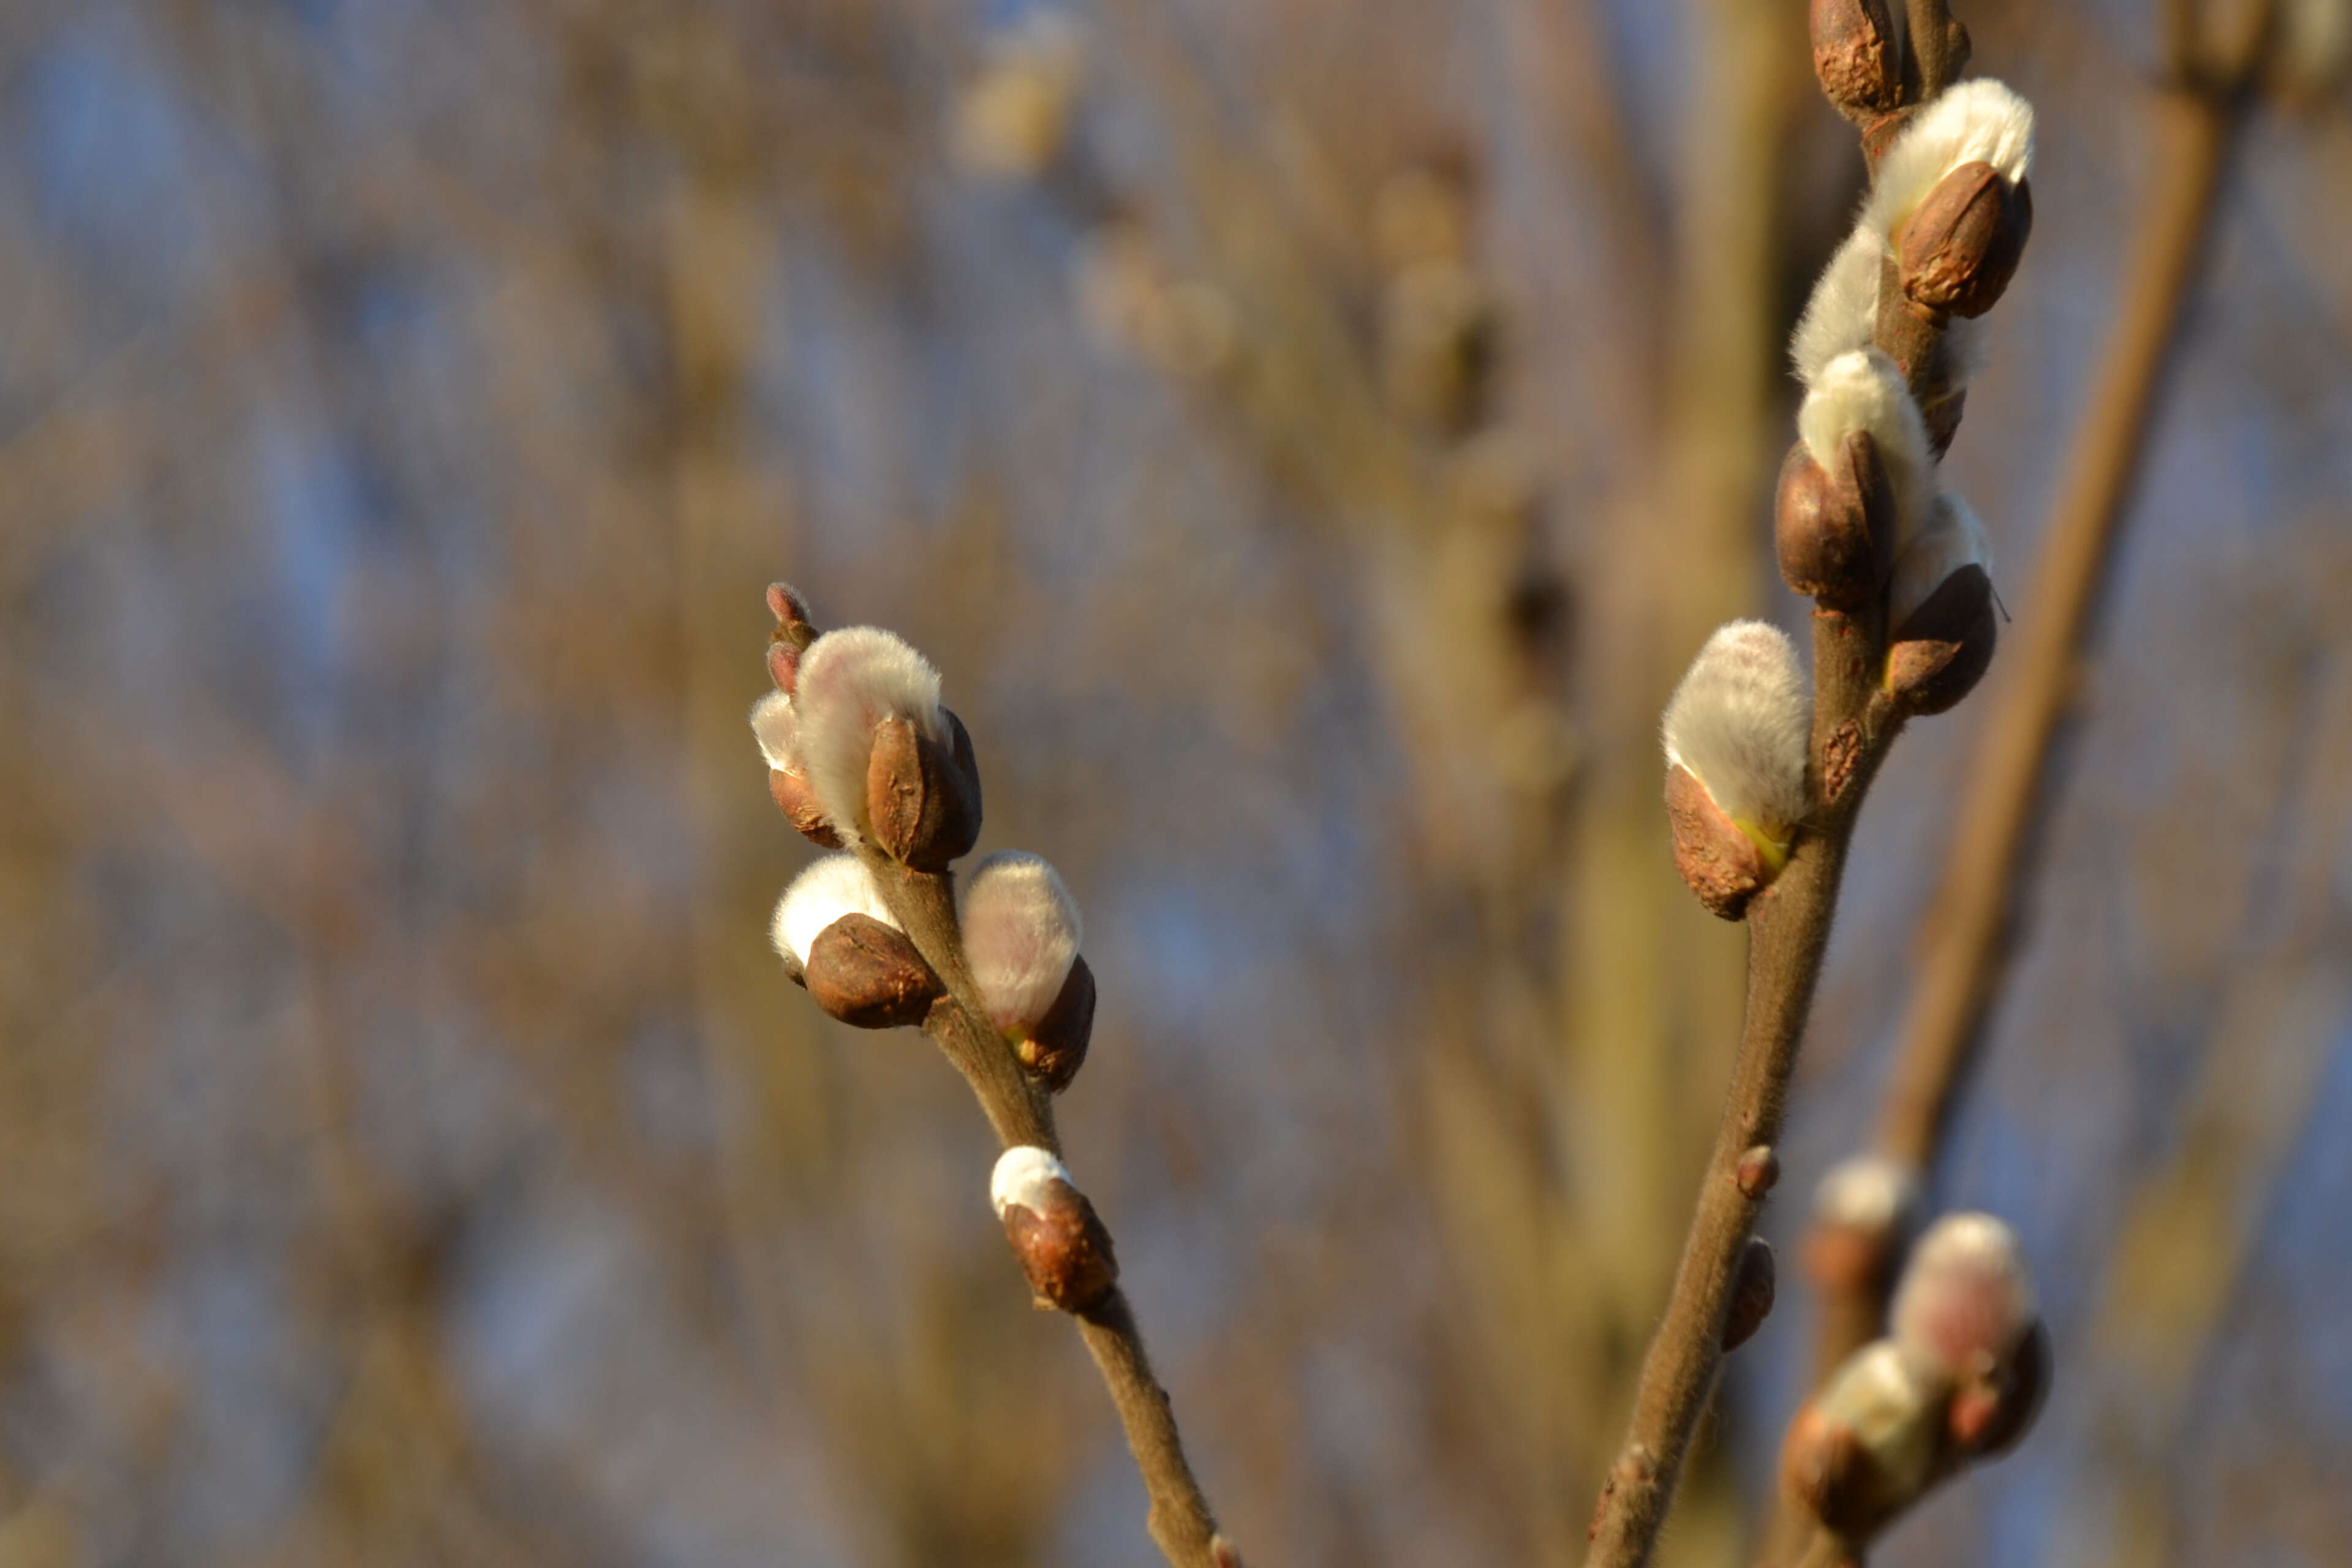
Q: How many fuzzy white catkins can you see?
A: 13